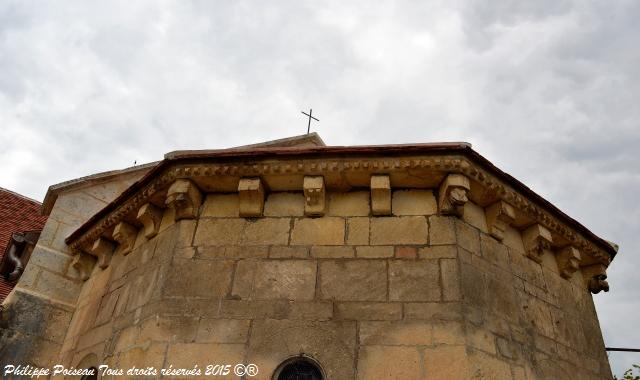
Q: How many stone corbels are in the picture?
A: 13